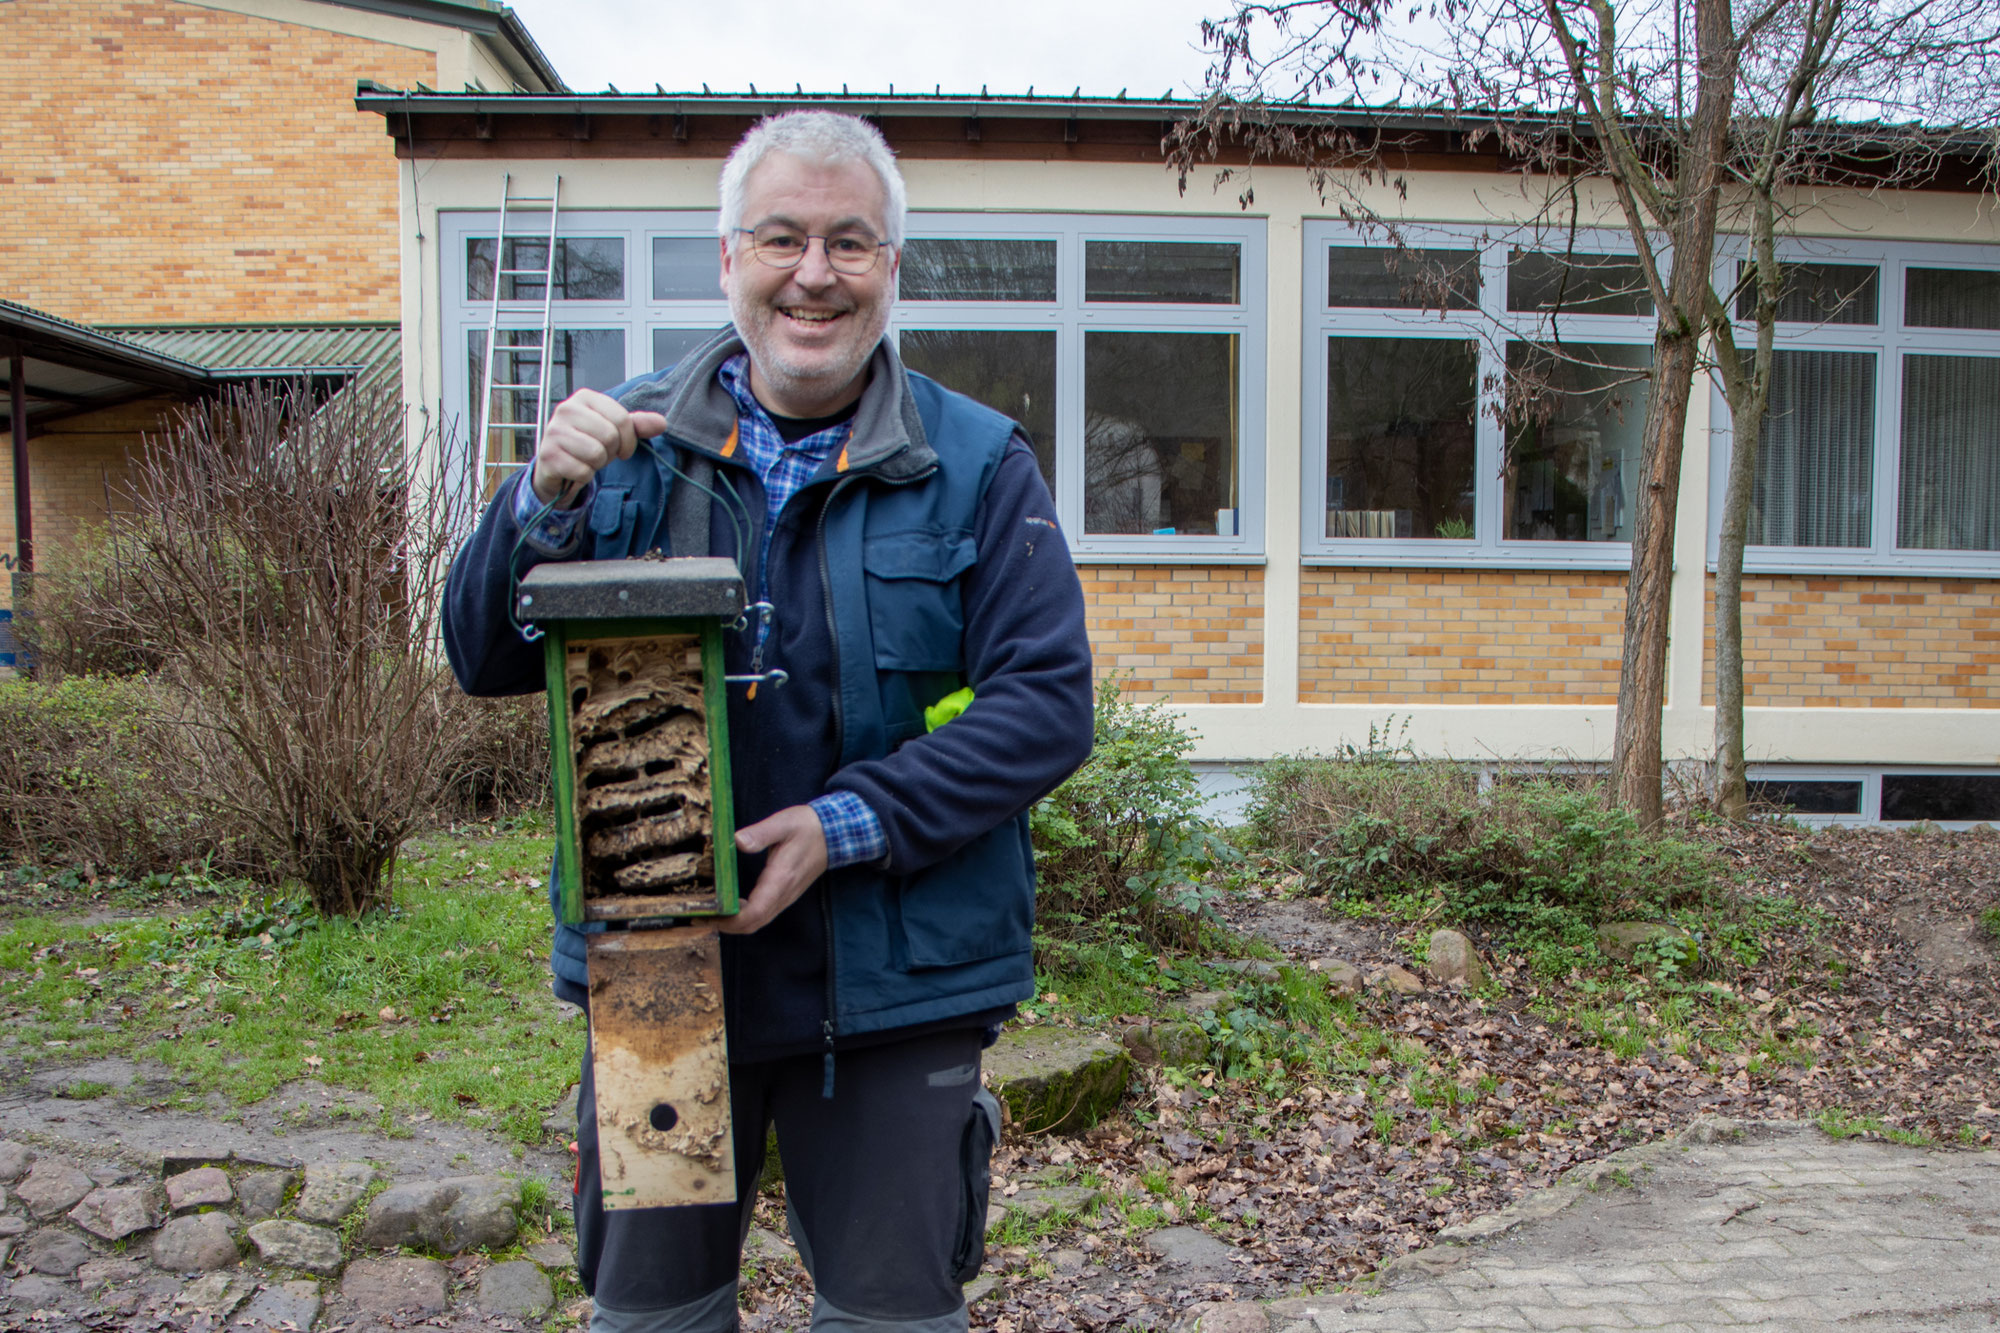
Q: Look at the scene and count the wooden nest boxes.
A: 1